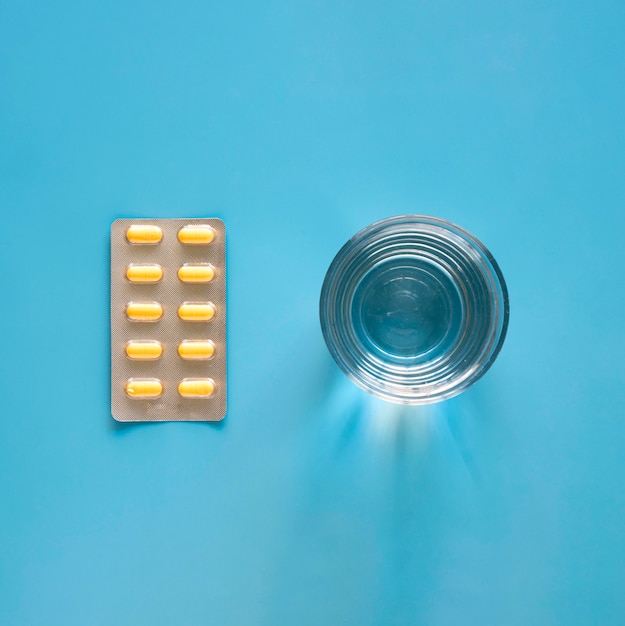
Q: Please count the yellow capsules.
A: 10